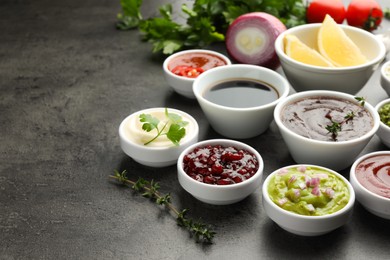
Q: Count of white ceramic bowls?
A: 10